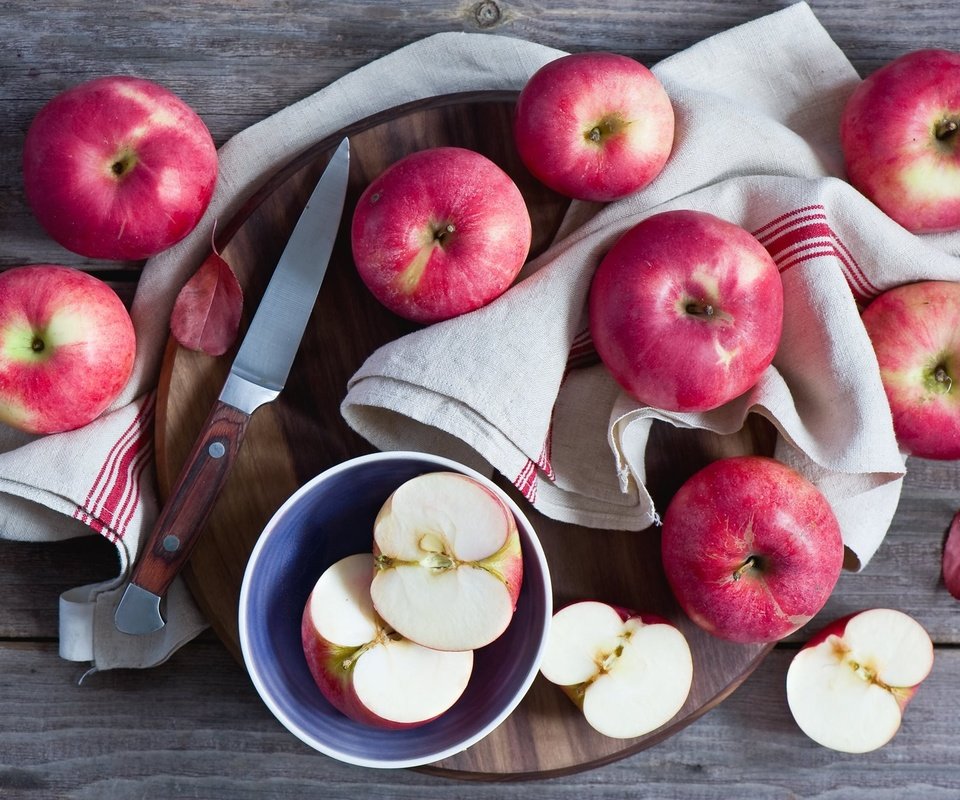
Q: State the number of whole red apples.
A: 8